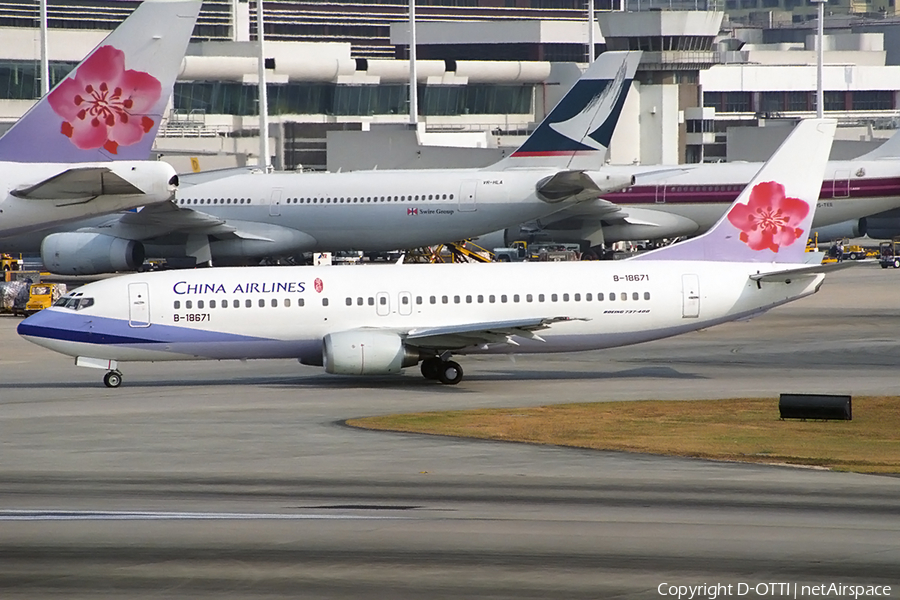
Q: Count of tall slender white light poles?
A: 5